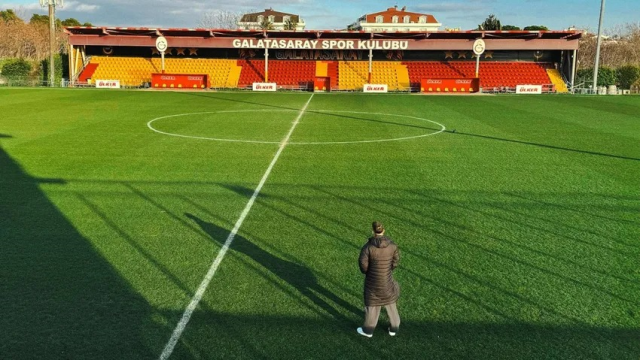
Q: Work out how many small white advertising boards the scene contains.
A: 4